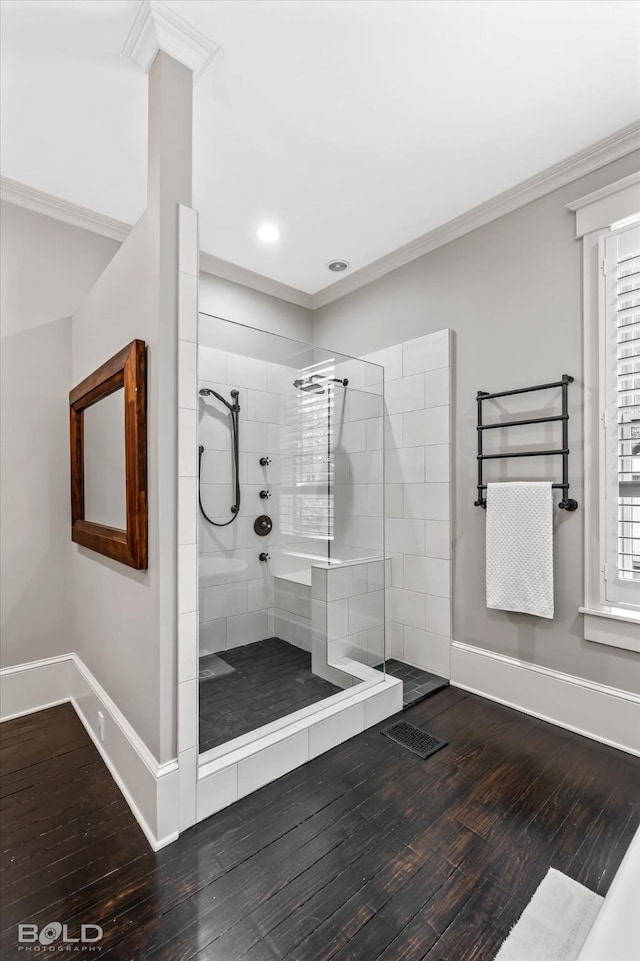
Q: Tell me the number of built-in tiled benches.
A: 1